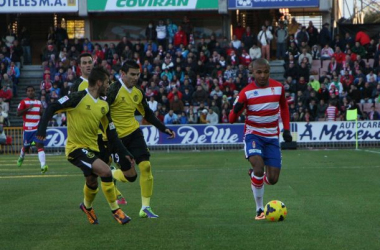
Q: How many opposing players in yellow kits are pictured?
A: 3